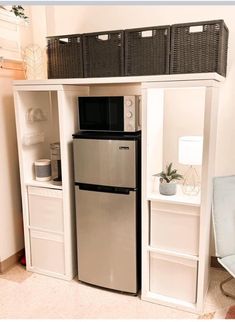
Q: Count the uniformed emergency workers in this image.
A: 0